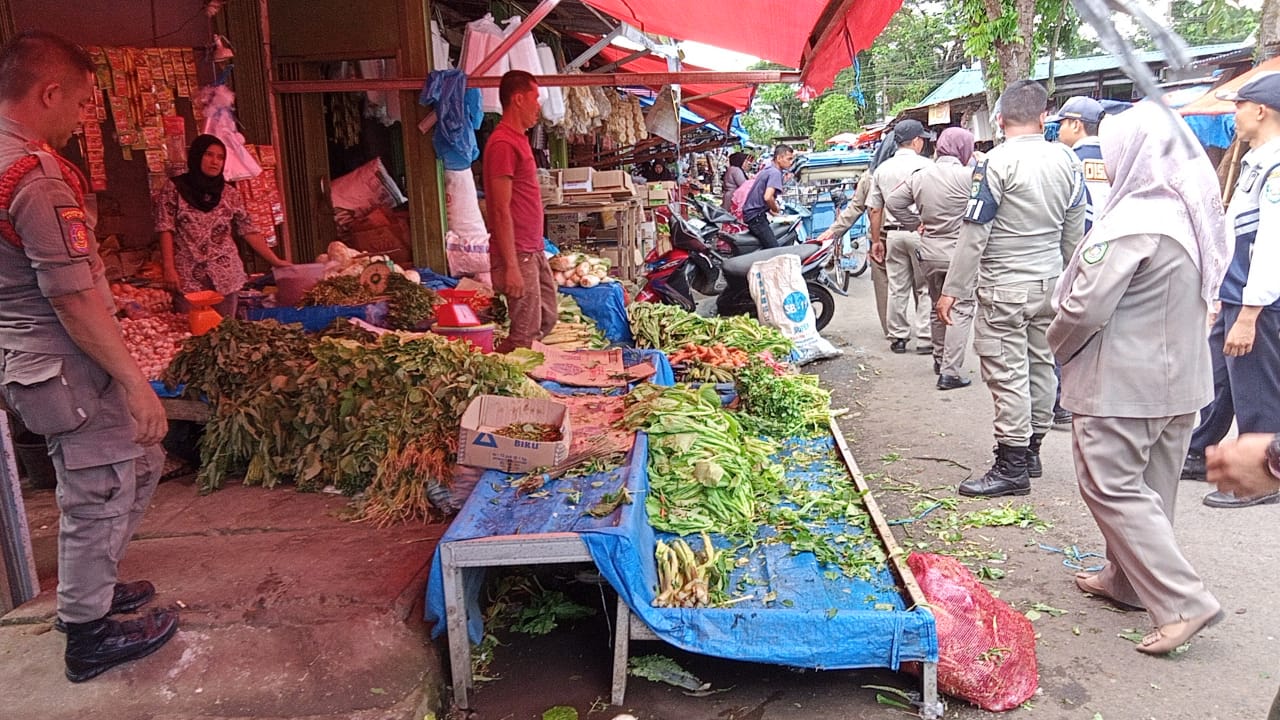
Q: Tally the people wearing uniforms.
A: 8